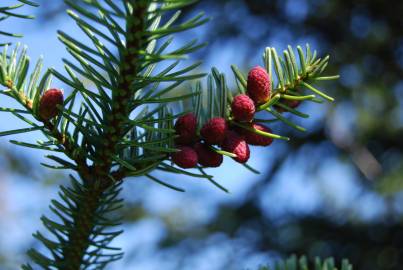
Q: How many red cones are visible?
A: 10